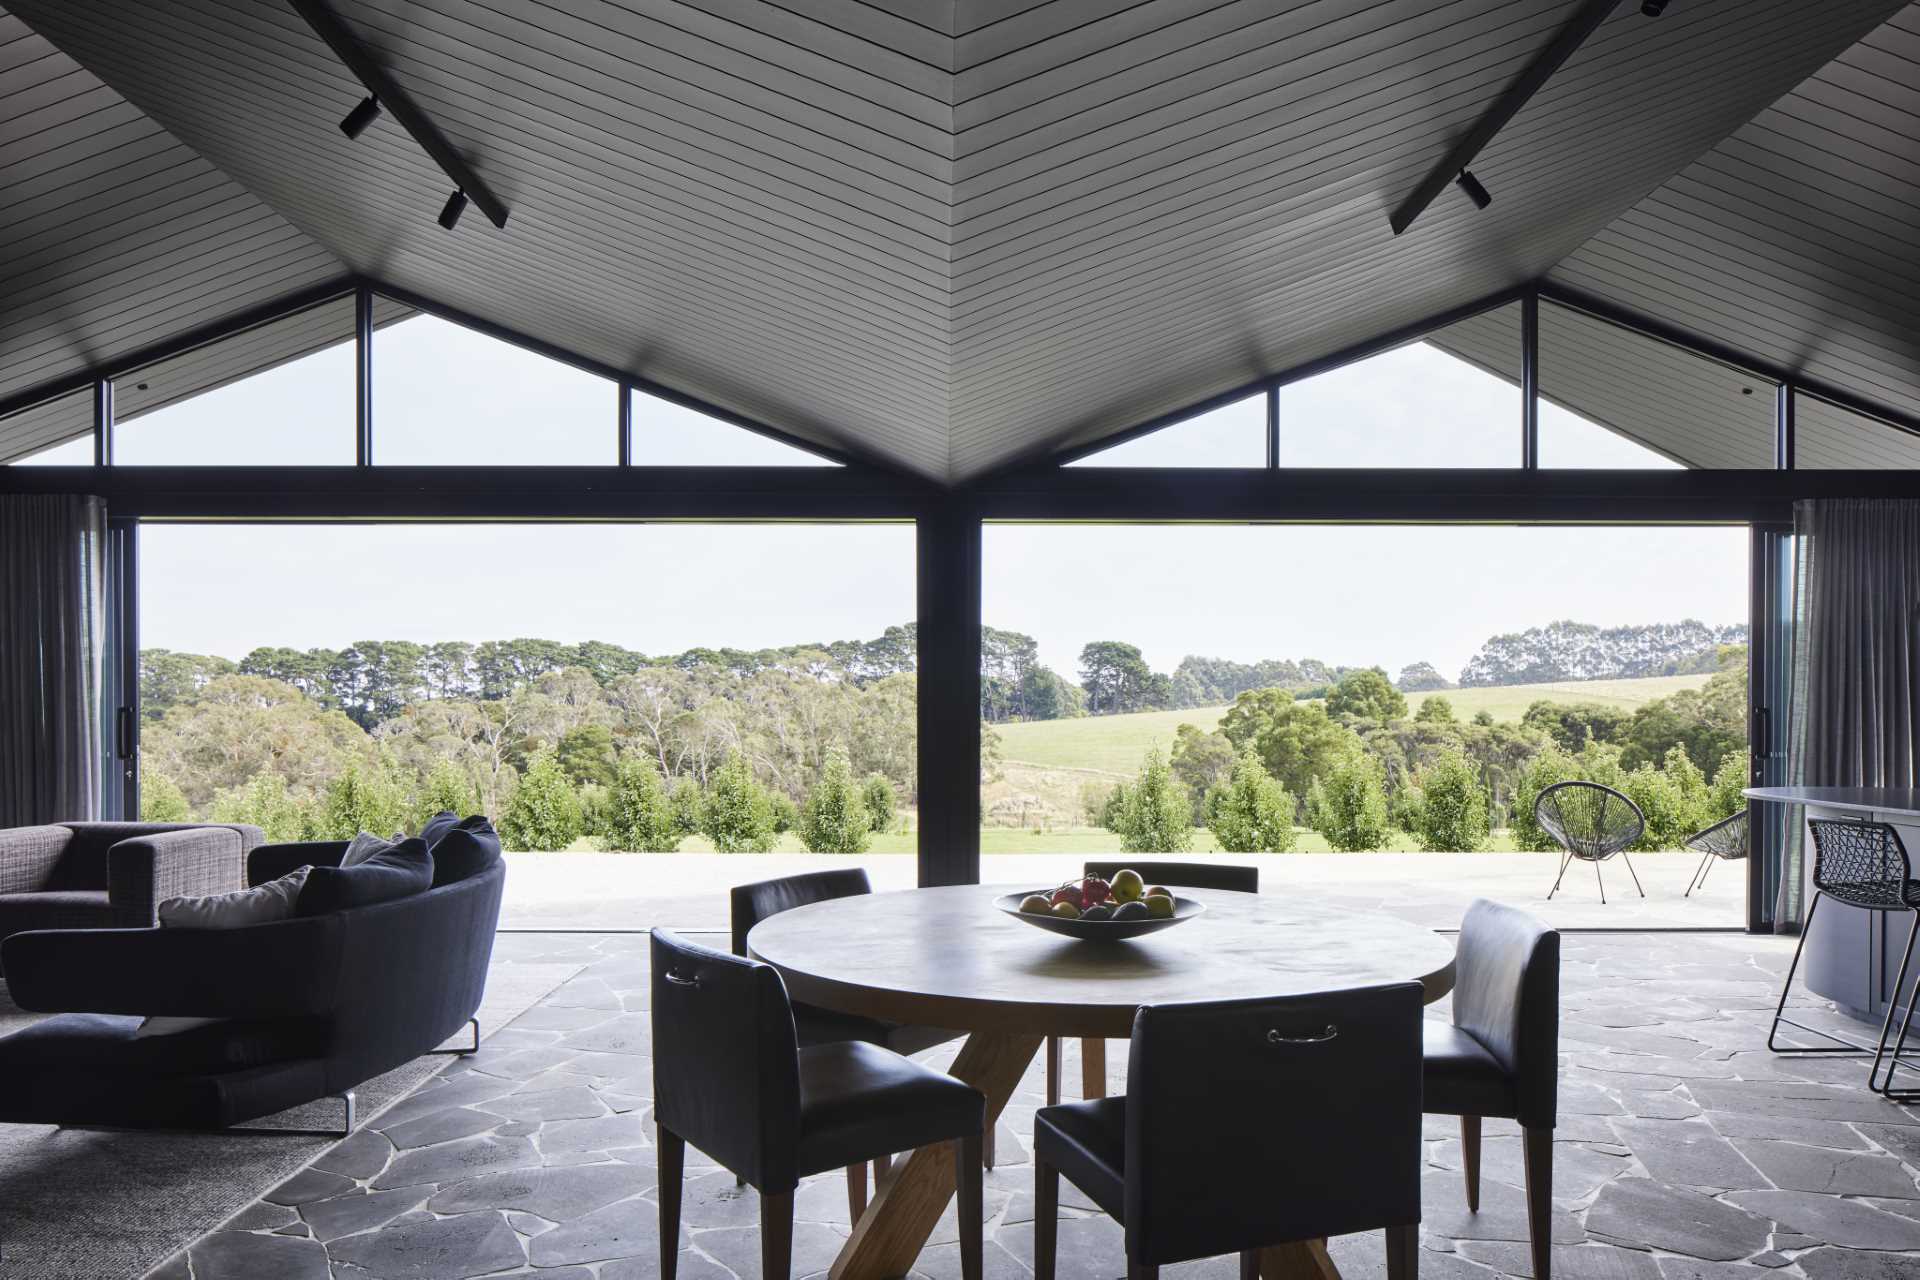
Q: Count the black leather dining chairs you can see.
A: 5